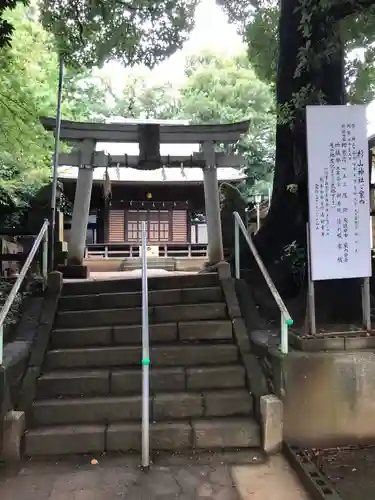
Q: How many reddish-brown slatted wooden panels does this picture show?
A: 2